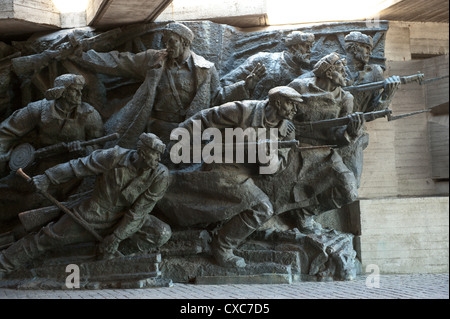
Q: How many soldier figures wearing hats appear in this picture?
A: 7